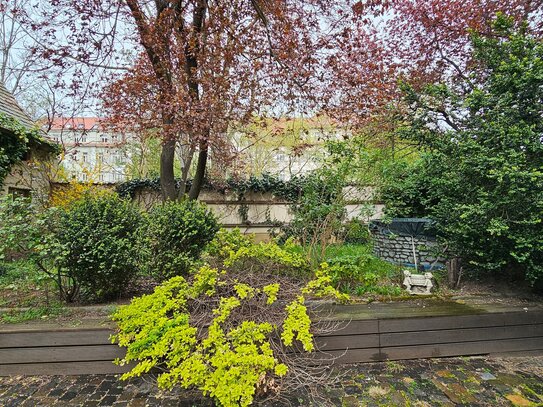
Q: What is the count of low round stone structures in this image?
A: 1